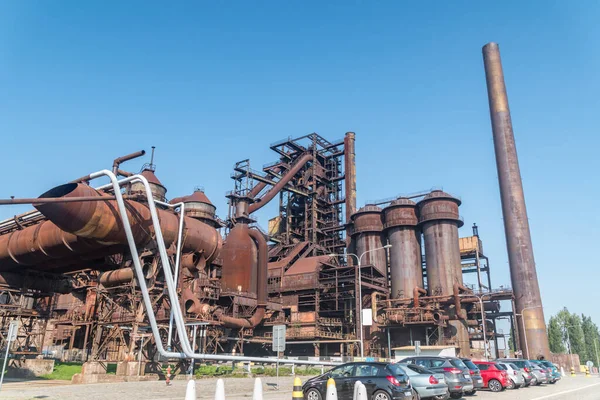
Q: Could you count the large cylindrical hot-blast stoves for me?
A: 3